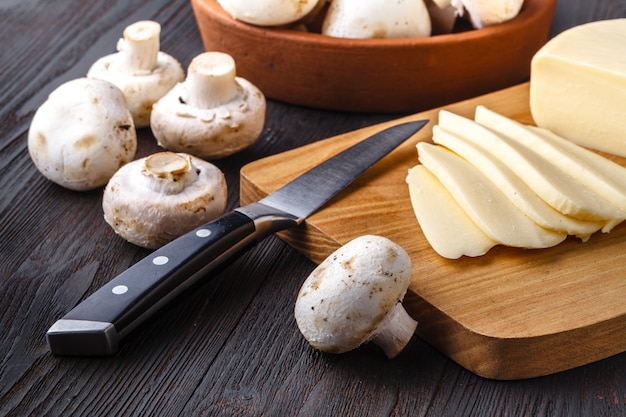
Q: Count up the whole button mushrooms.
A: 5